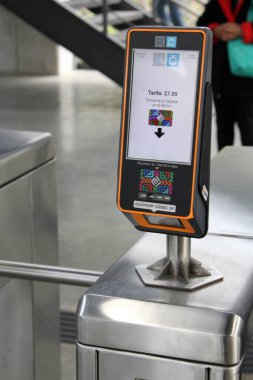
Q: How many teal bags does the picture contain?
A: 1